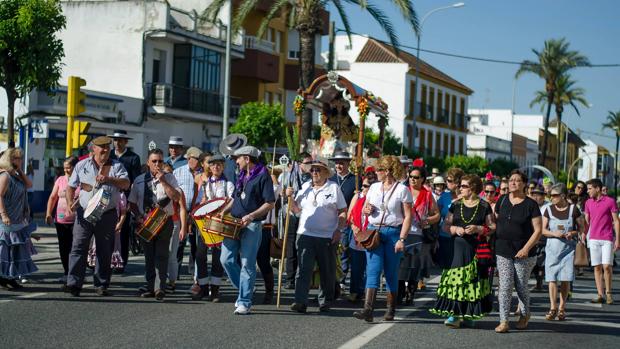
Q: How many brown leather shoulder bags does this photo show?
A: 1